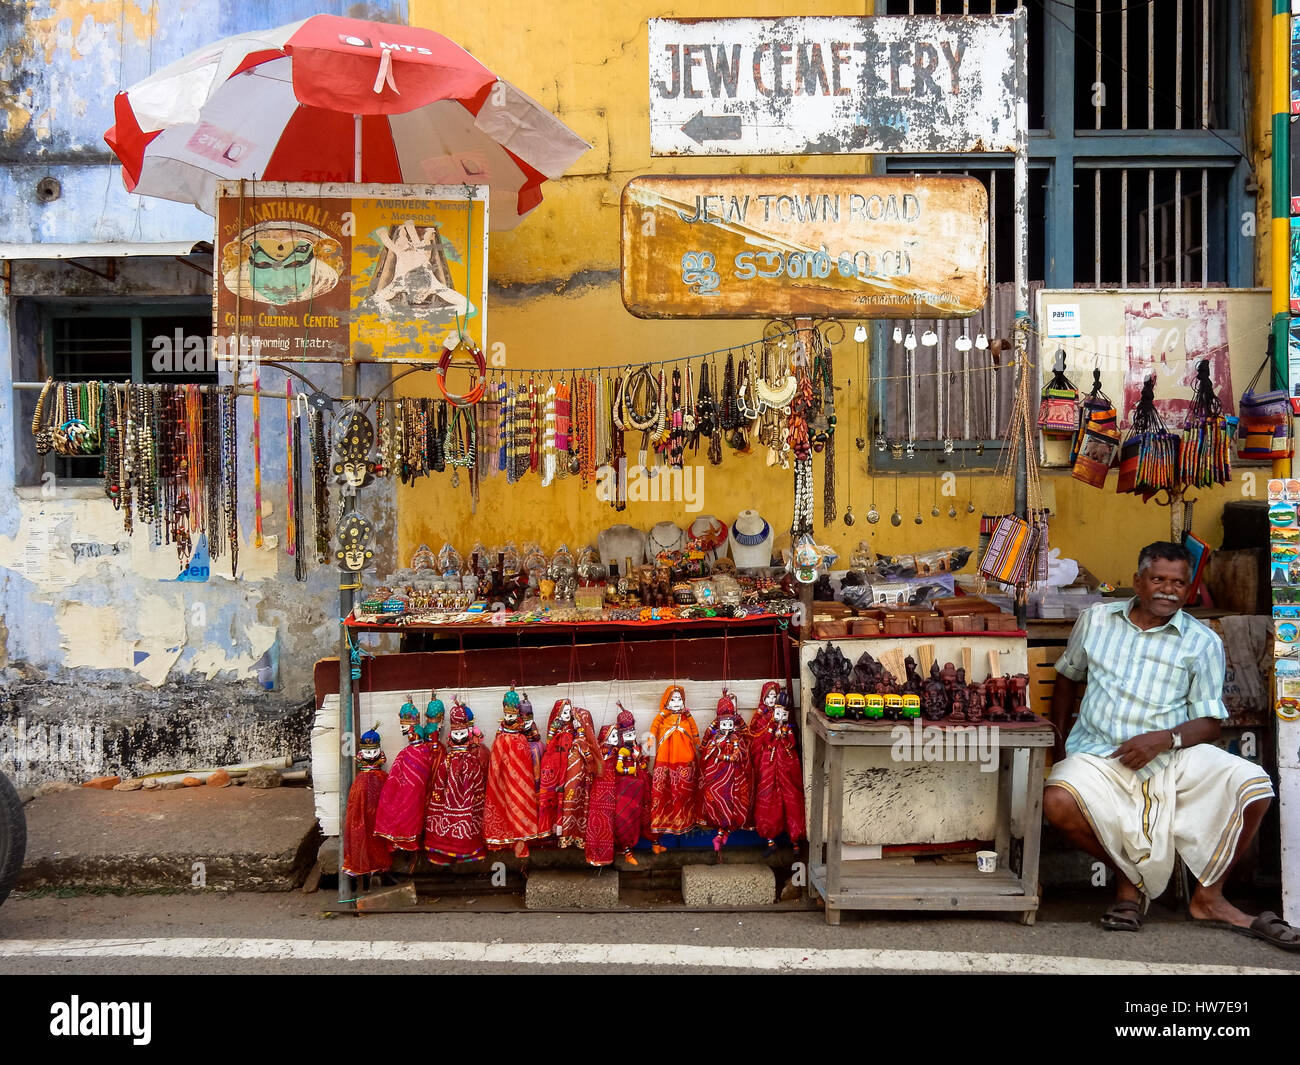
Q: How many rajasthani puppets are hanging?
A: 15